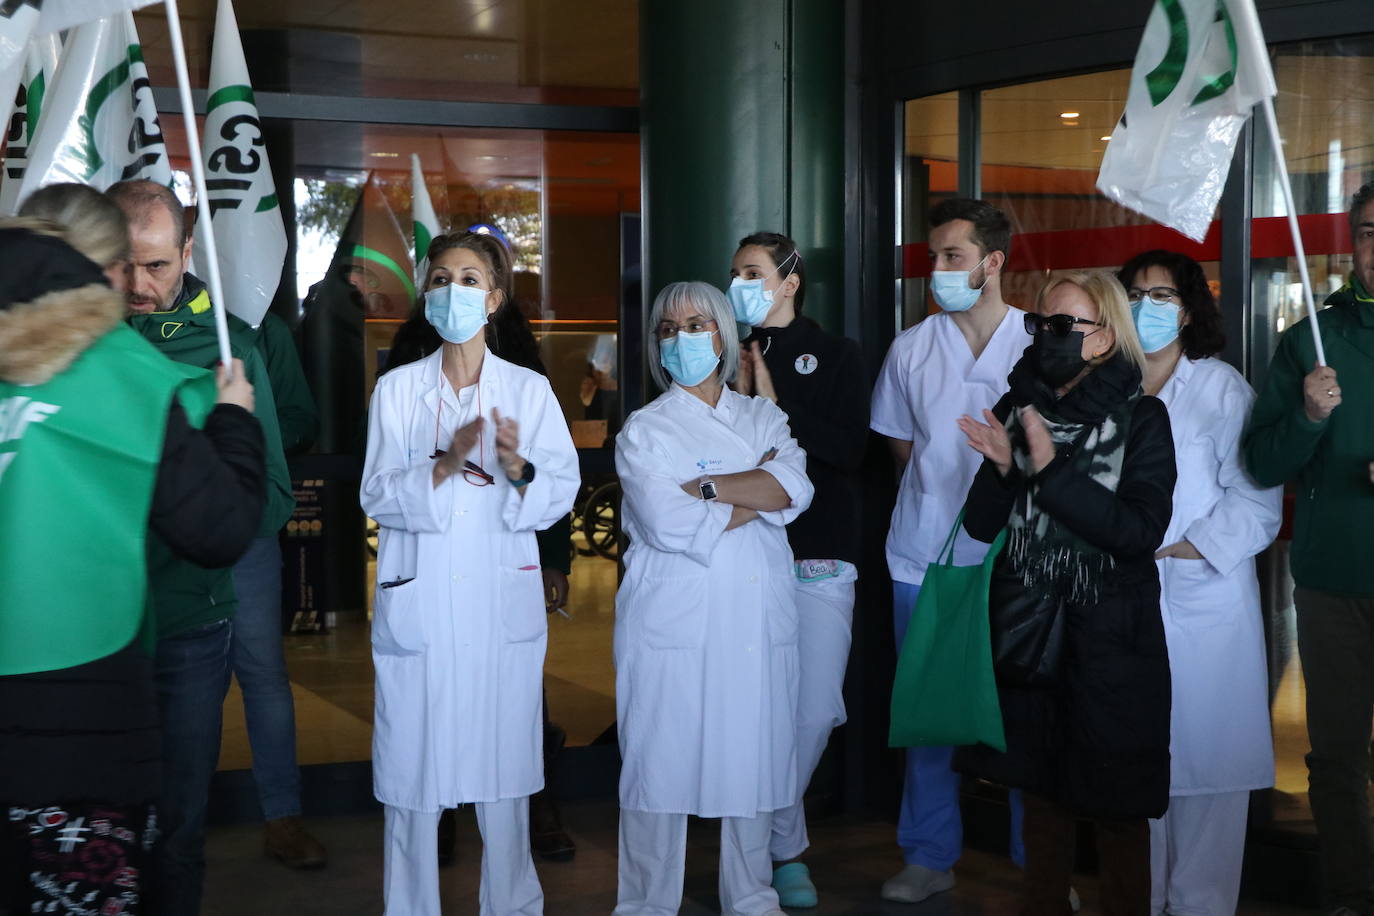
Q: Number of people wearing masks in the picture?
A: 6